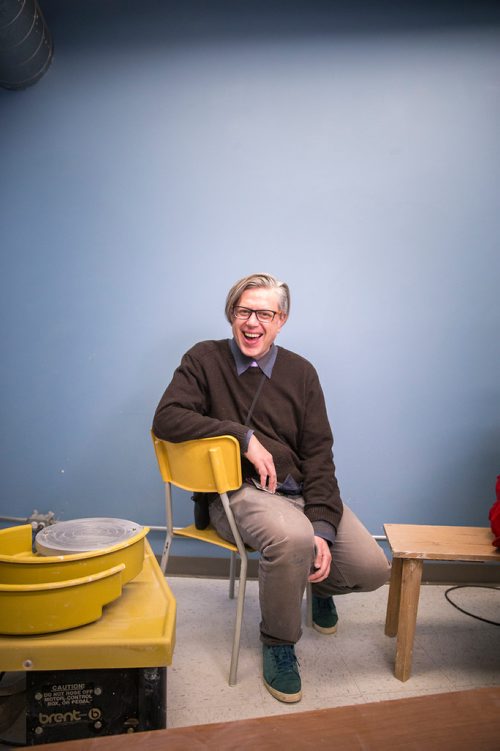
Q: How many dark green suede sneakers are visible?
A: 2